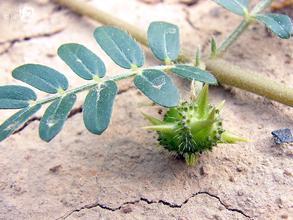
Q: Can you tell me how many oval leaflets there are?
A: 12